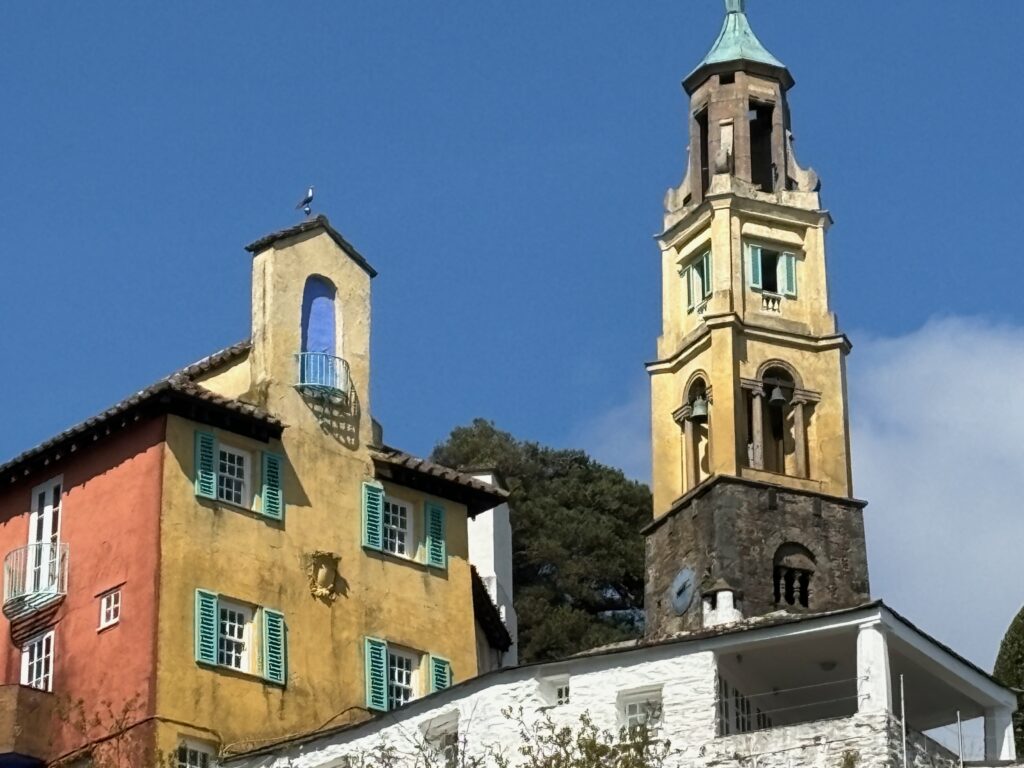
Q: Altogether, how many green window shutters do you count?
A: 12